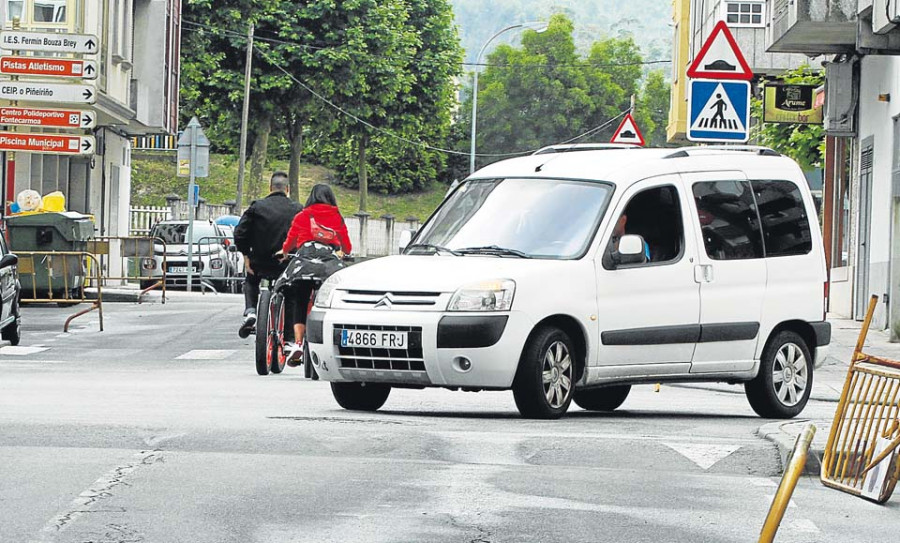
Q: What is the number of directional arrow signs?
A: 5